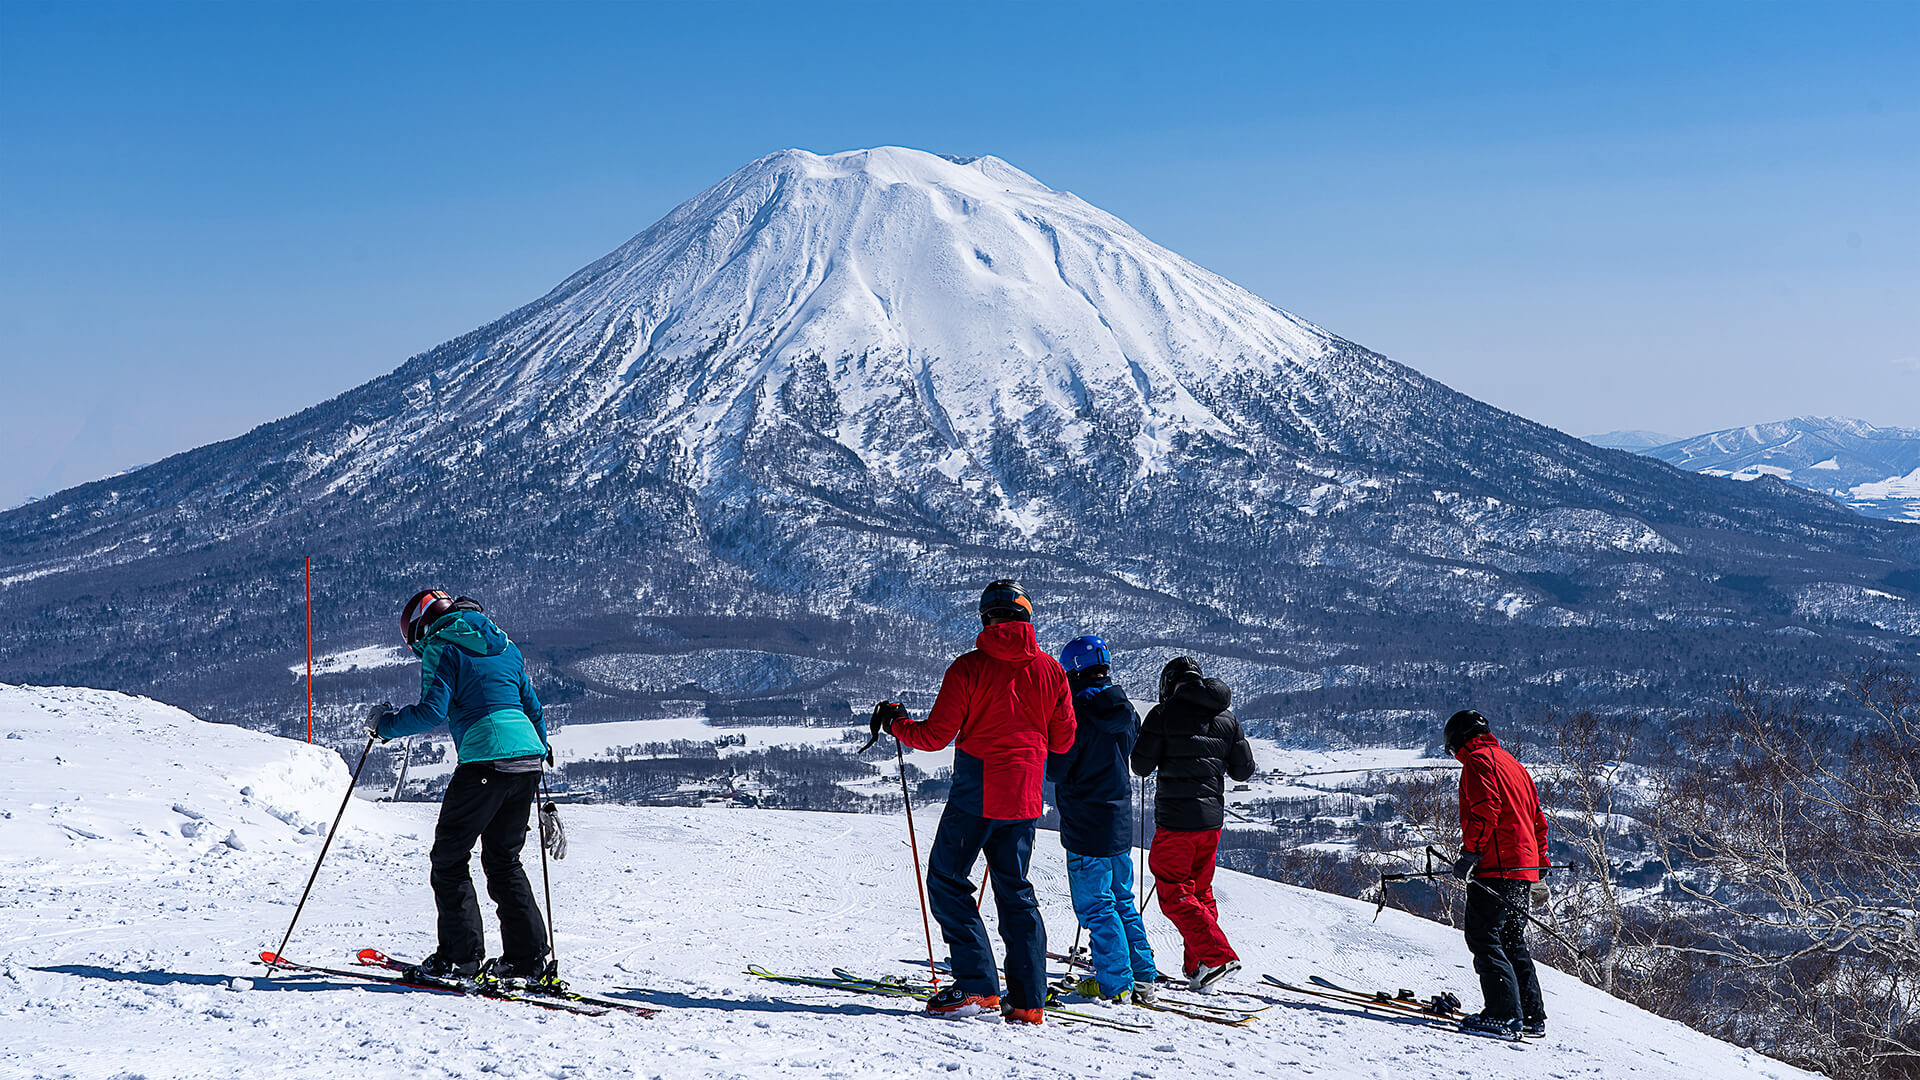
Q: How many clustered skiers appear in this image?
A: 3